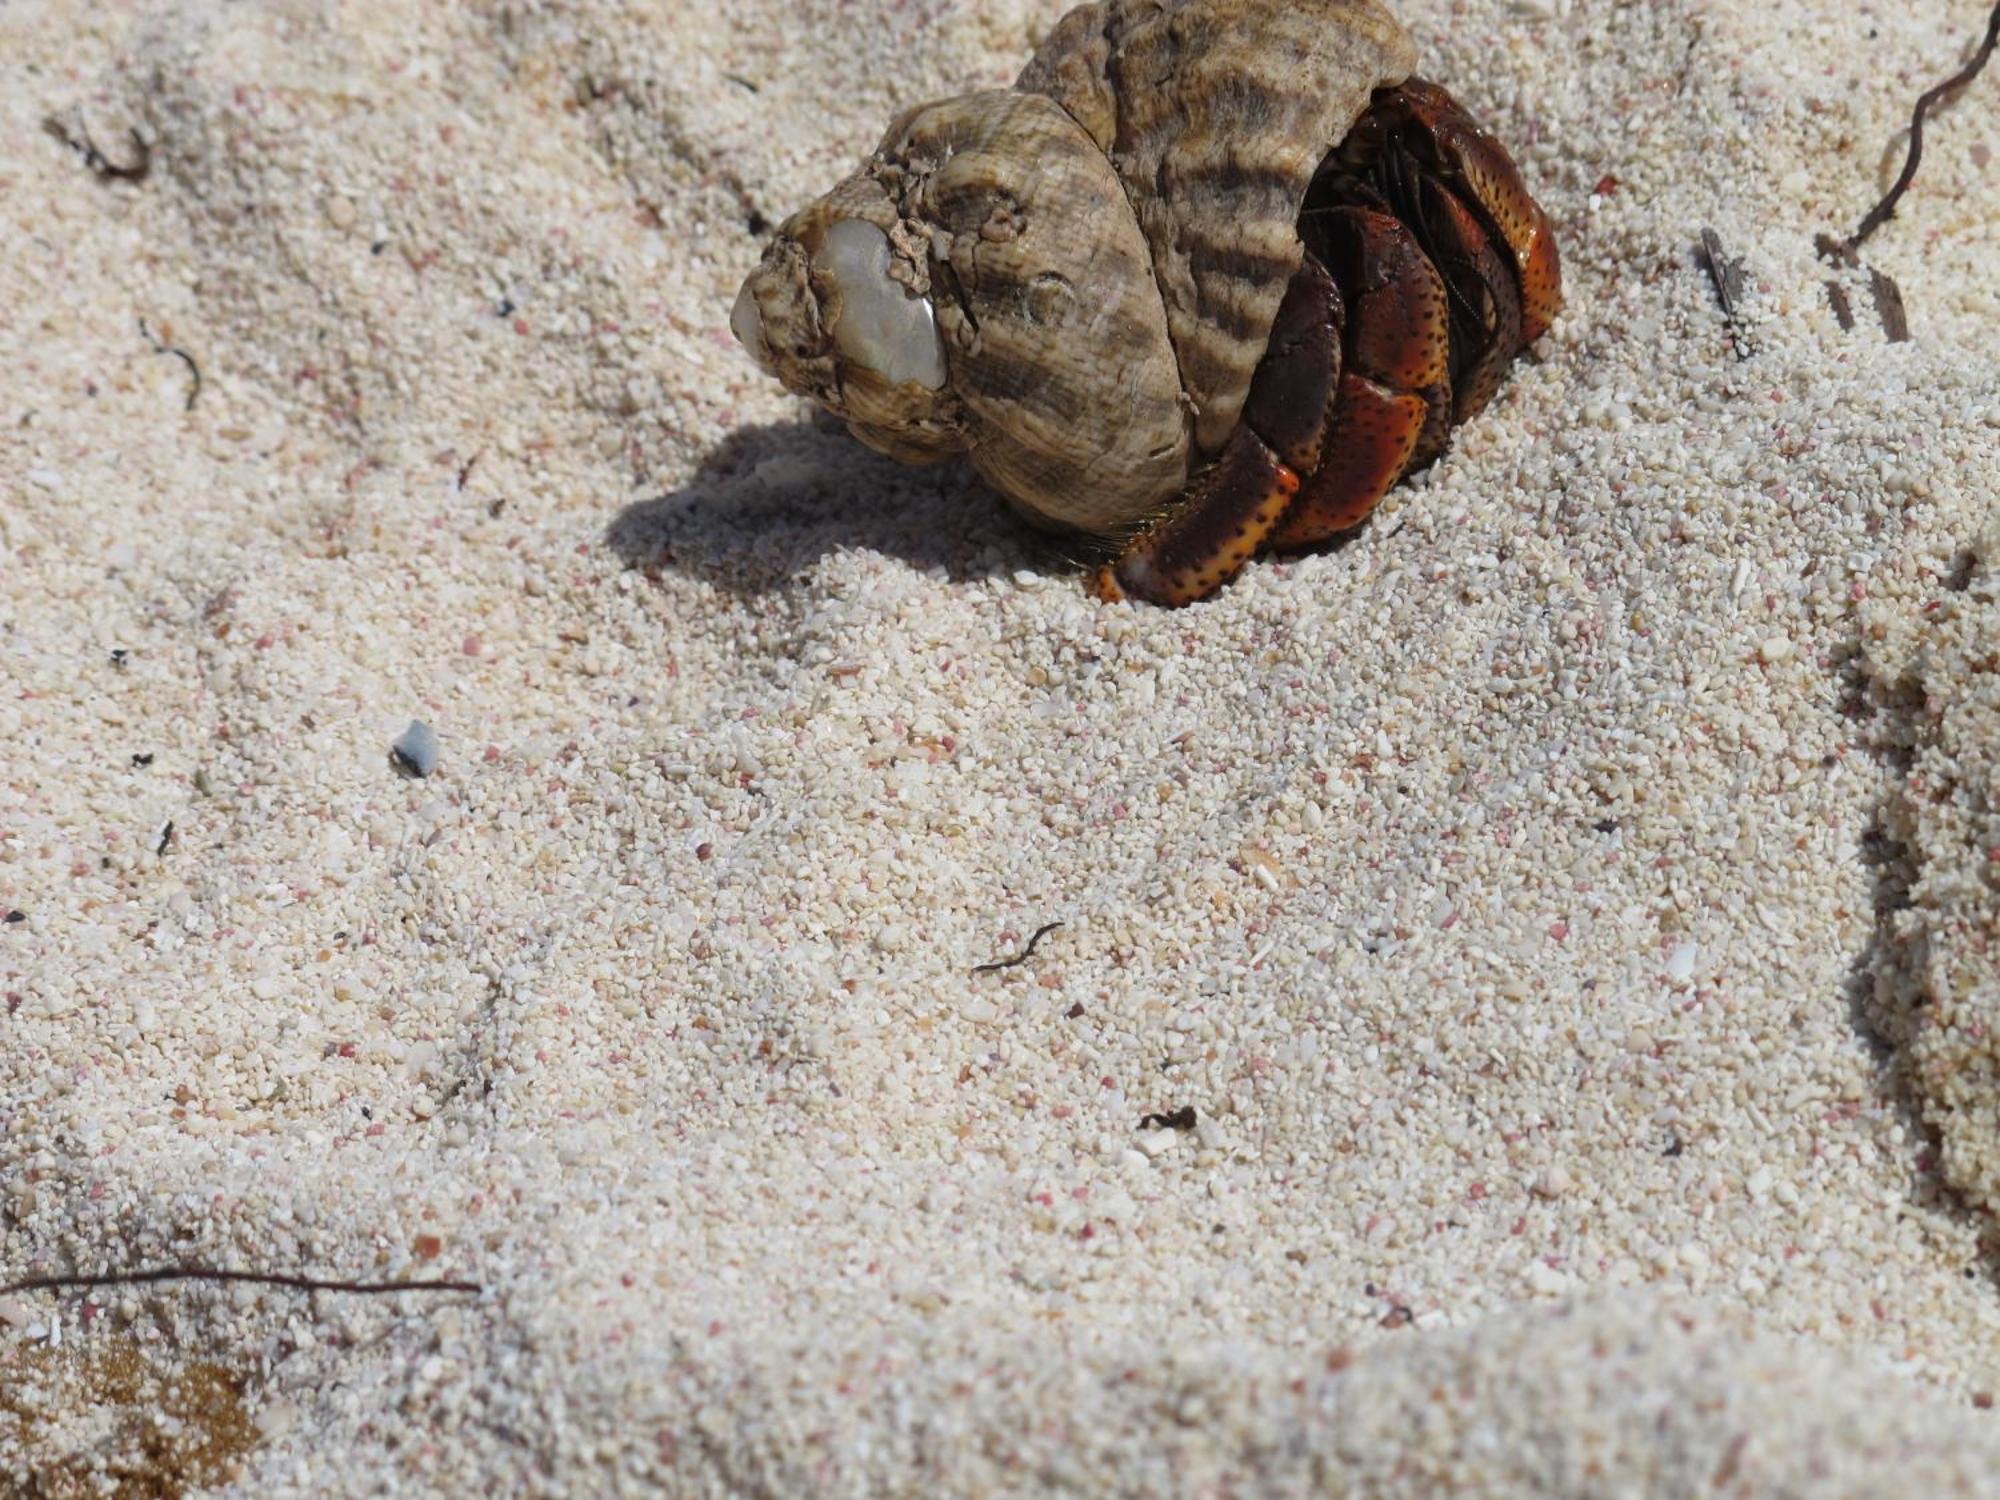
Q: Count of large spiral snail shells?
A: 1